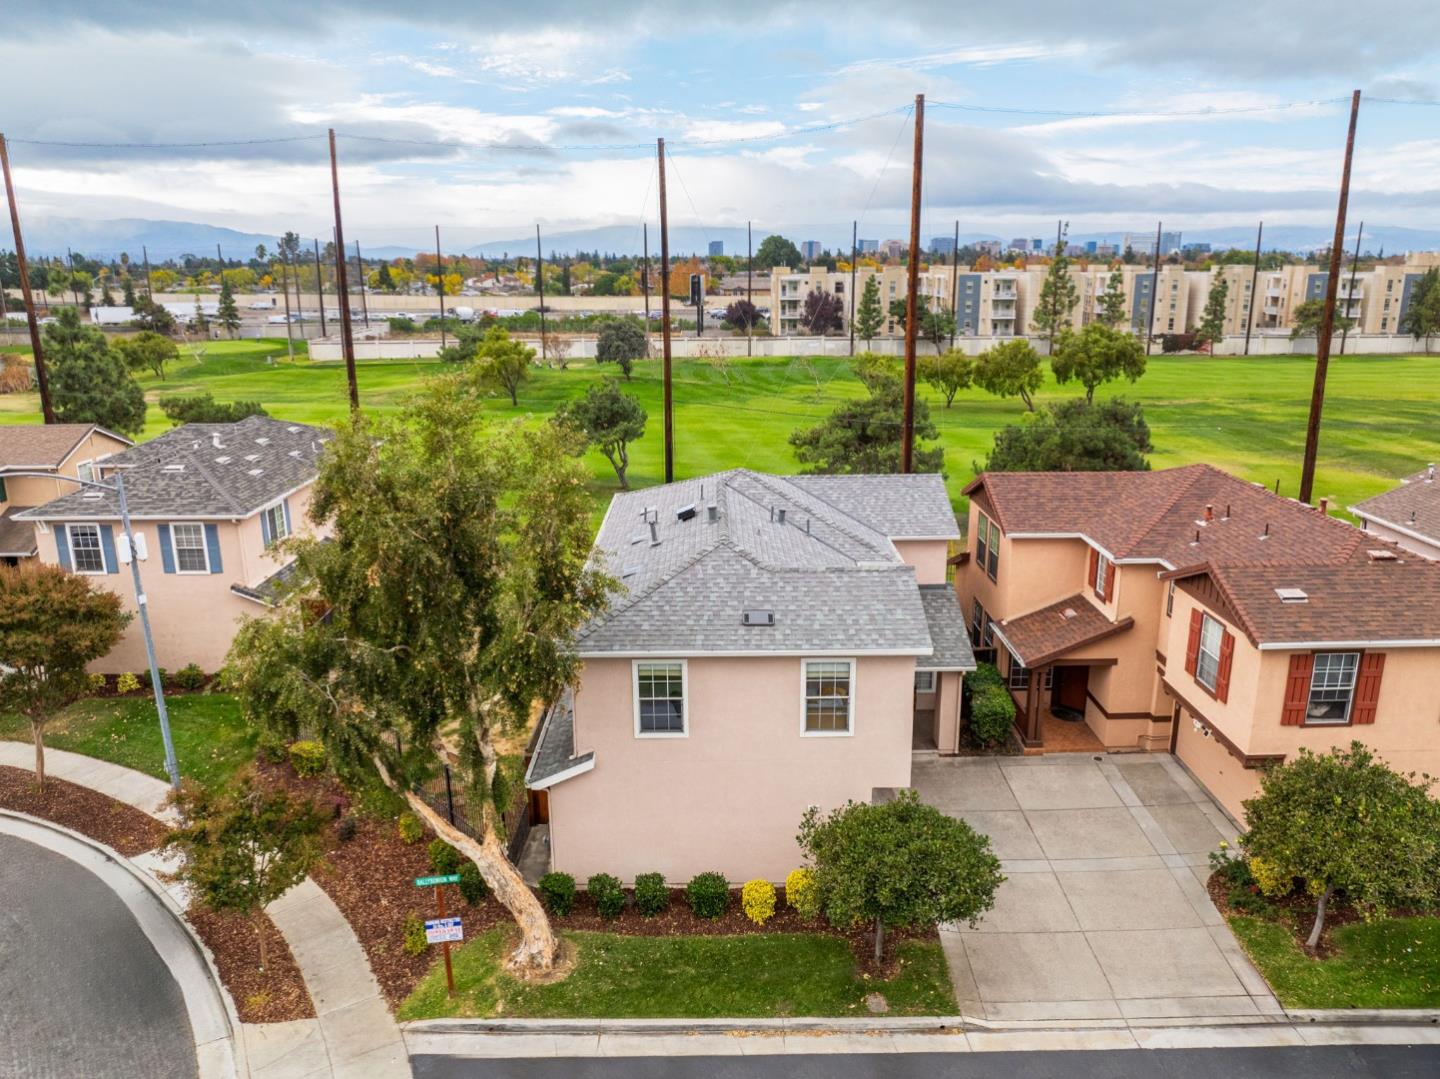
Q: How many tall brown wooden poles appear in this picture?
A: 5